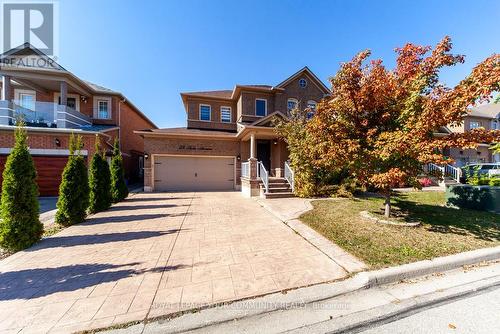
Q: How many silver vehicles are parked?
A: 1